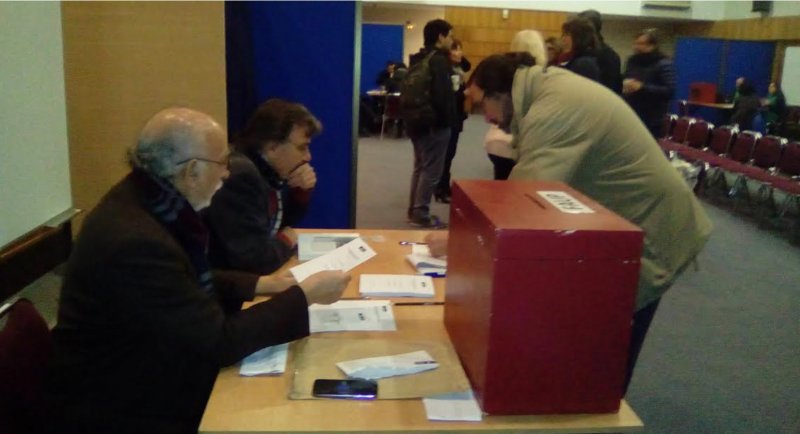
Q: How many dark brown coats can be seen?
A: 1